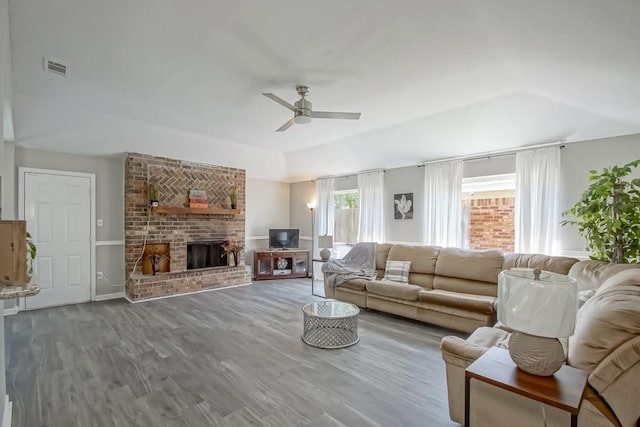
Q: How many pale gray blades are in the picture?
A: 3